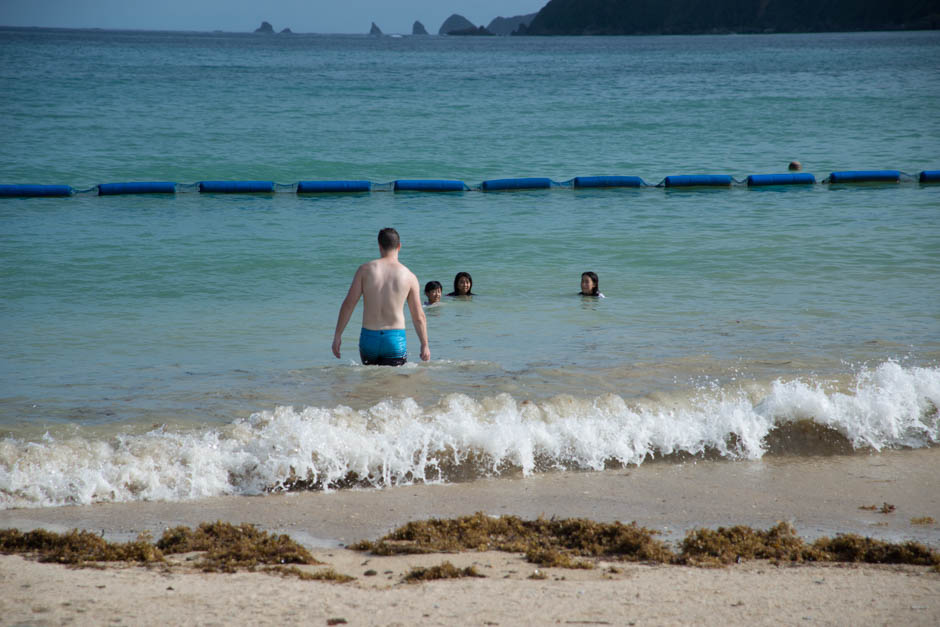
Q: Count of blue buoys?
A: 11